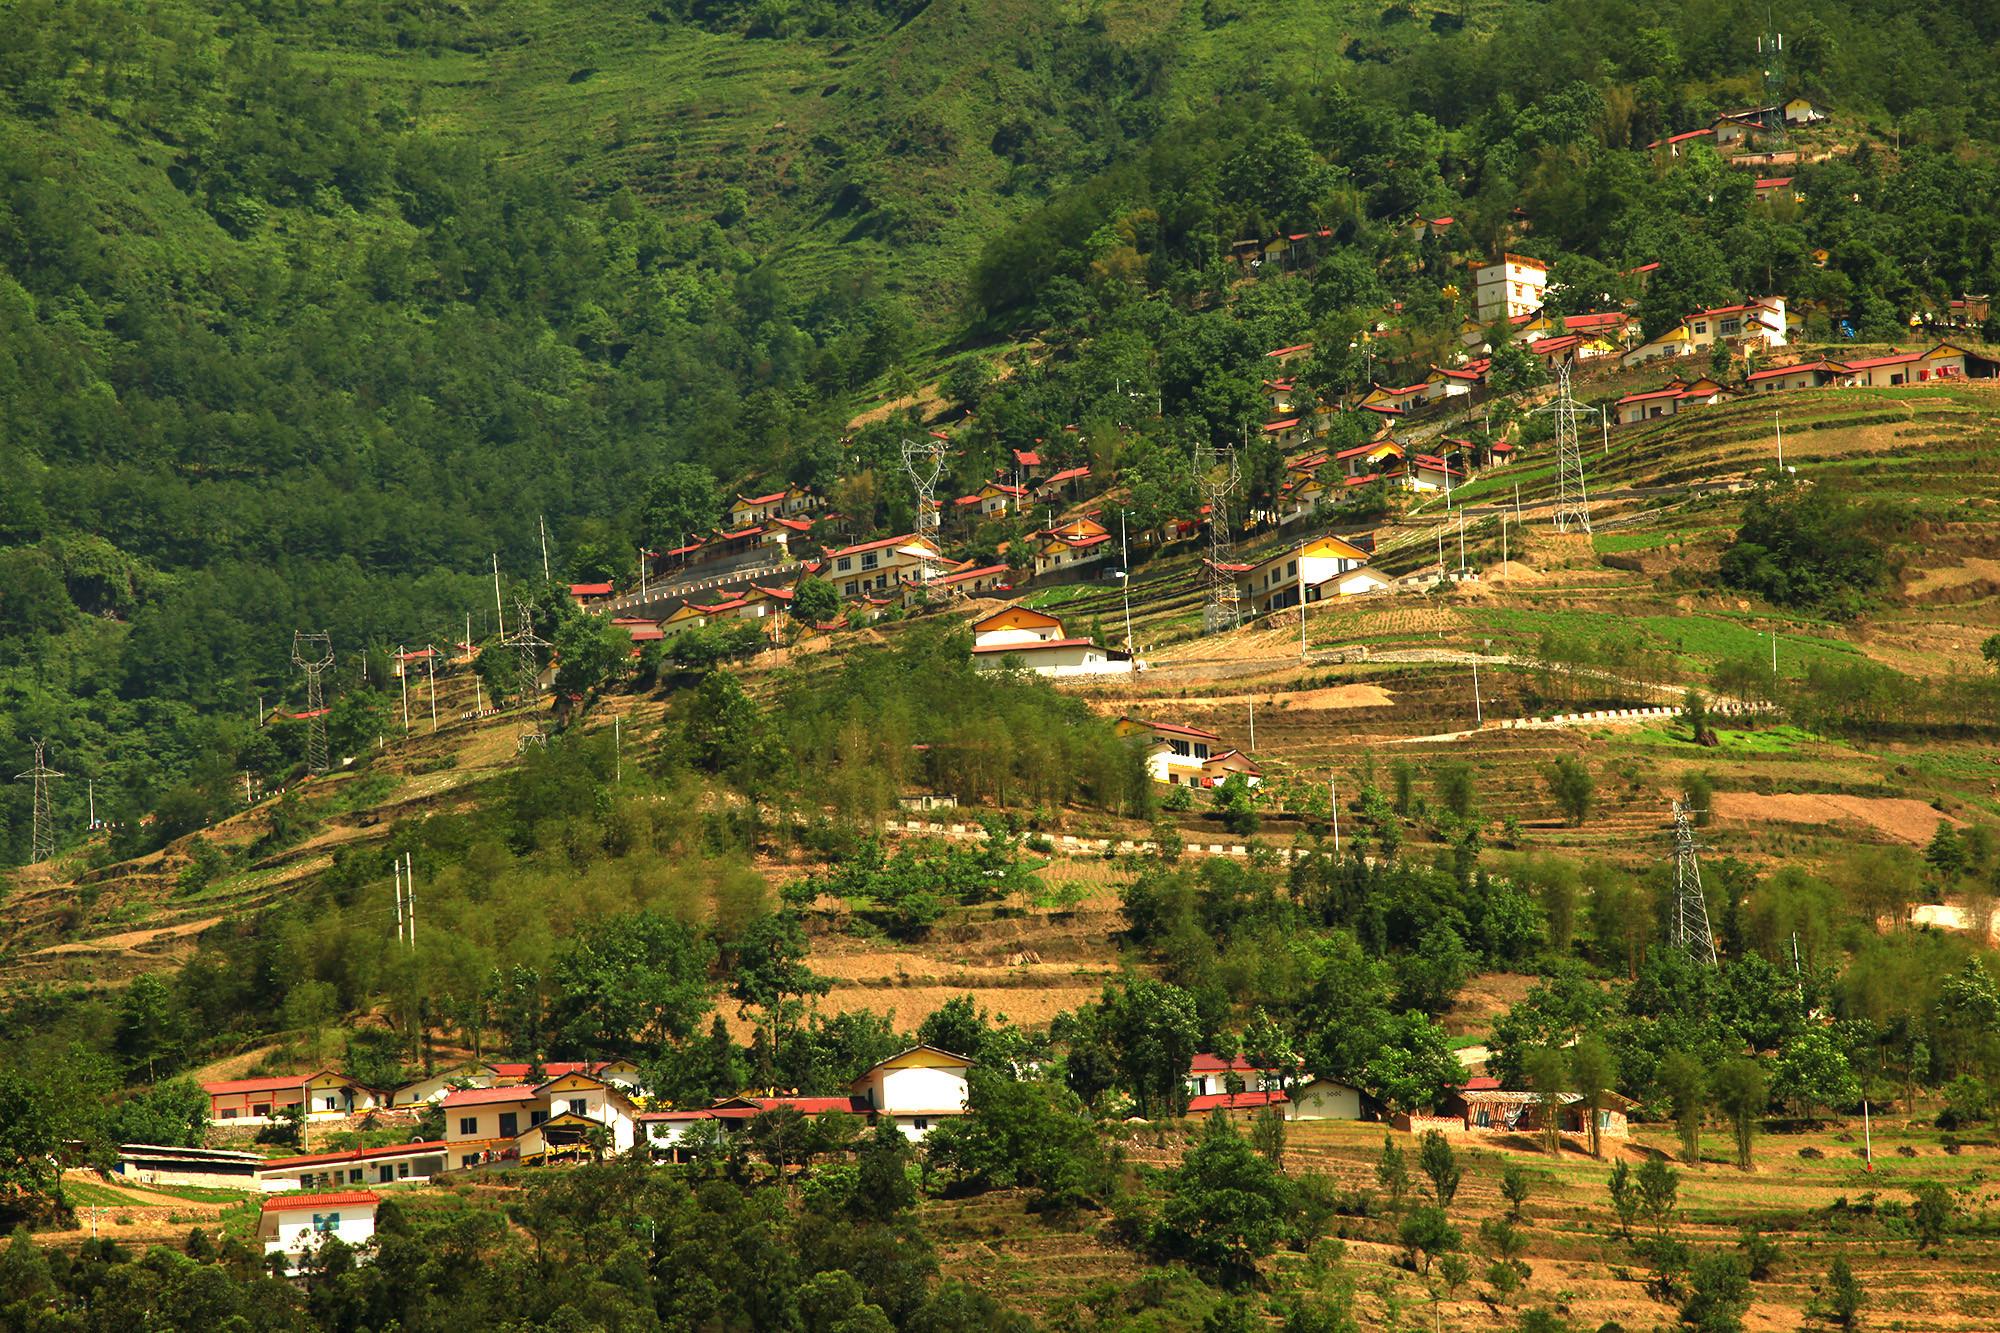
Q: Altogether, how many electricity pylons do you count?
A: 7